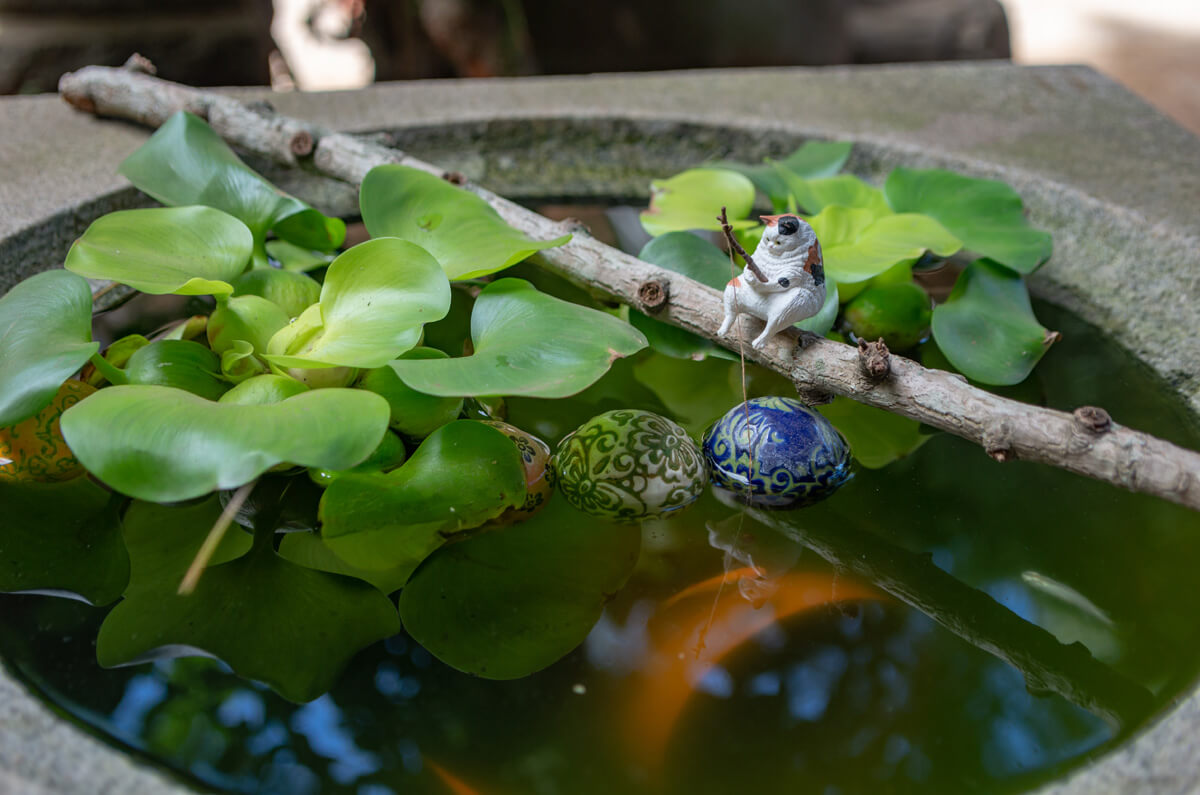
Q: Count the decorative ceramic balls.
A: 4